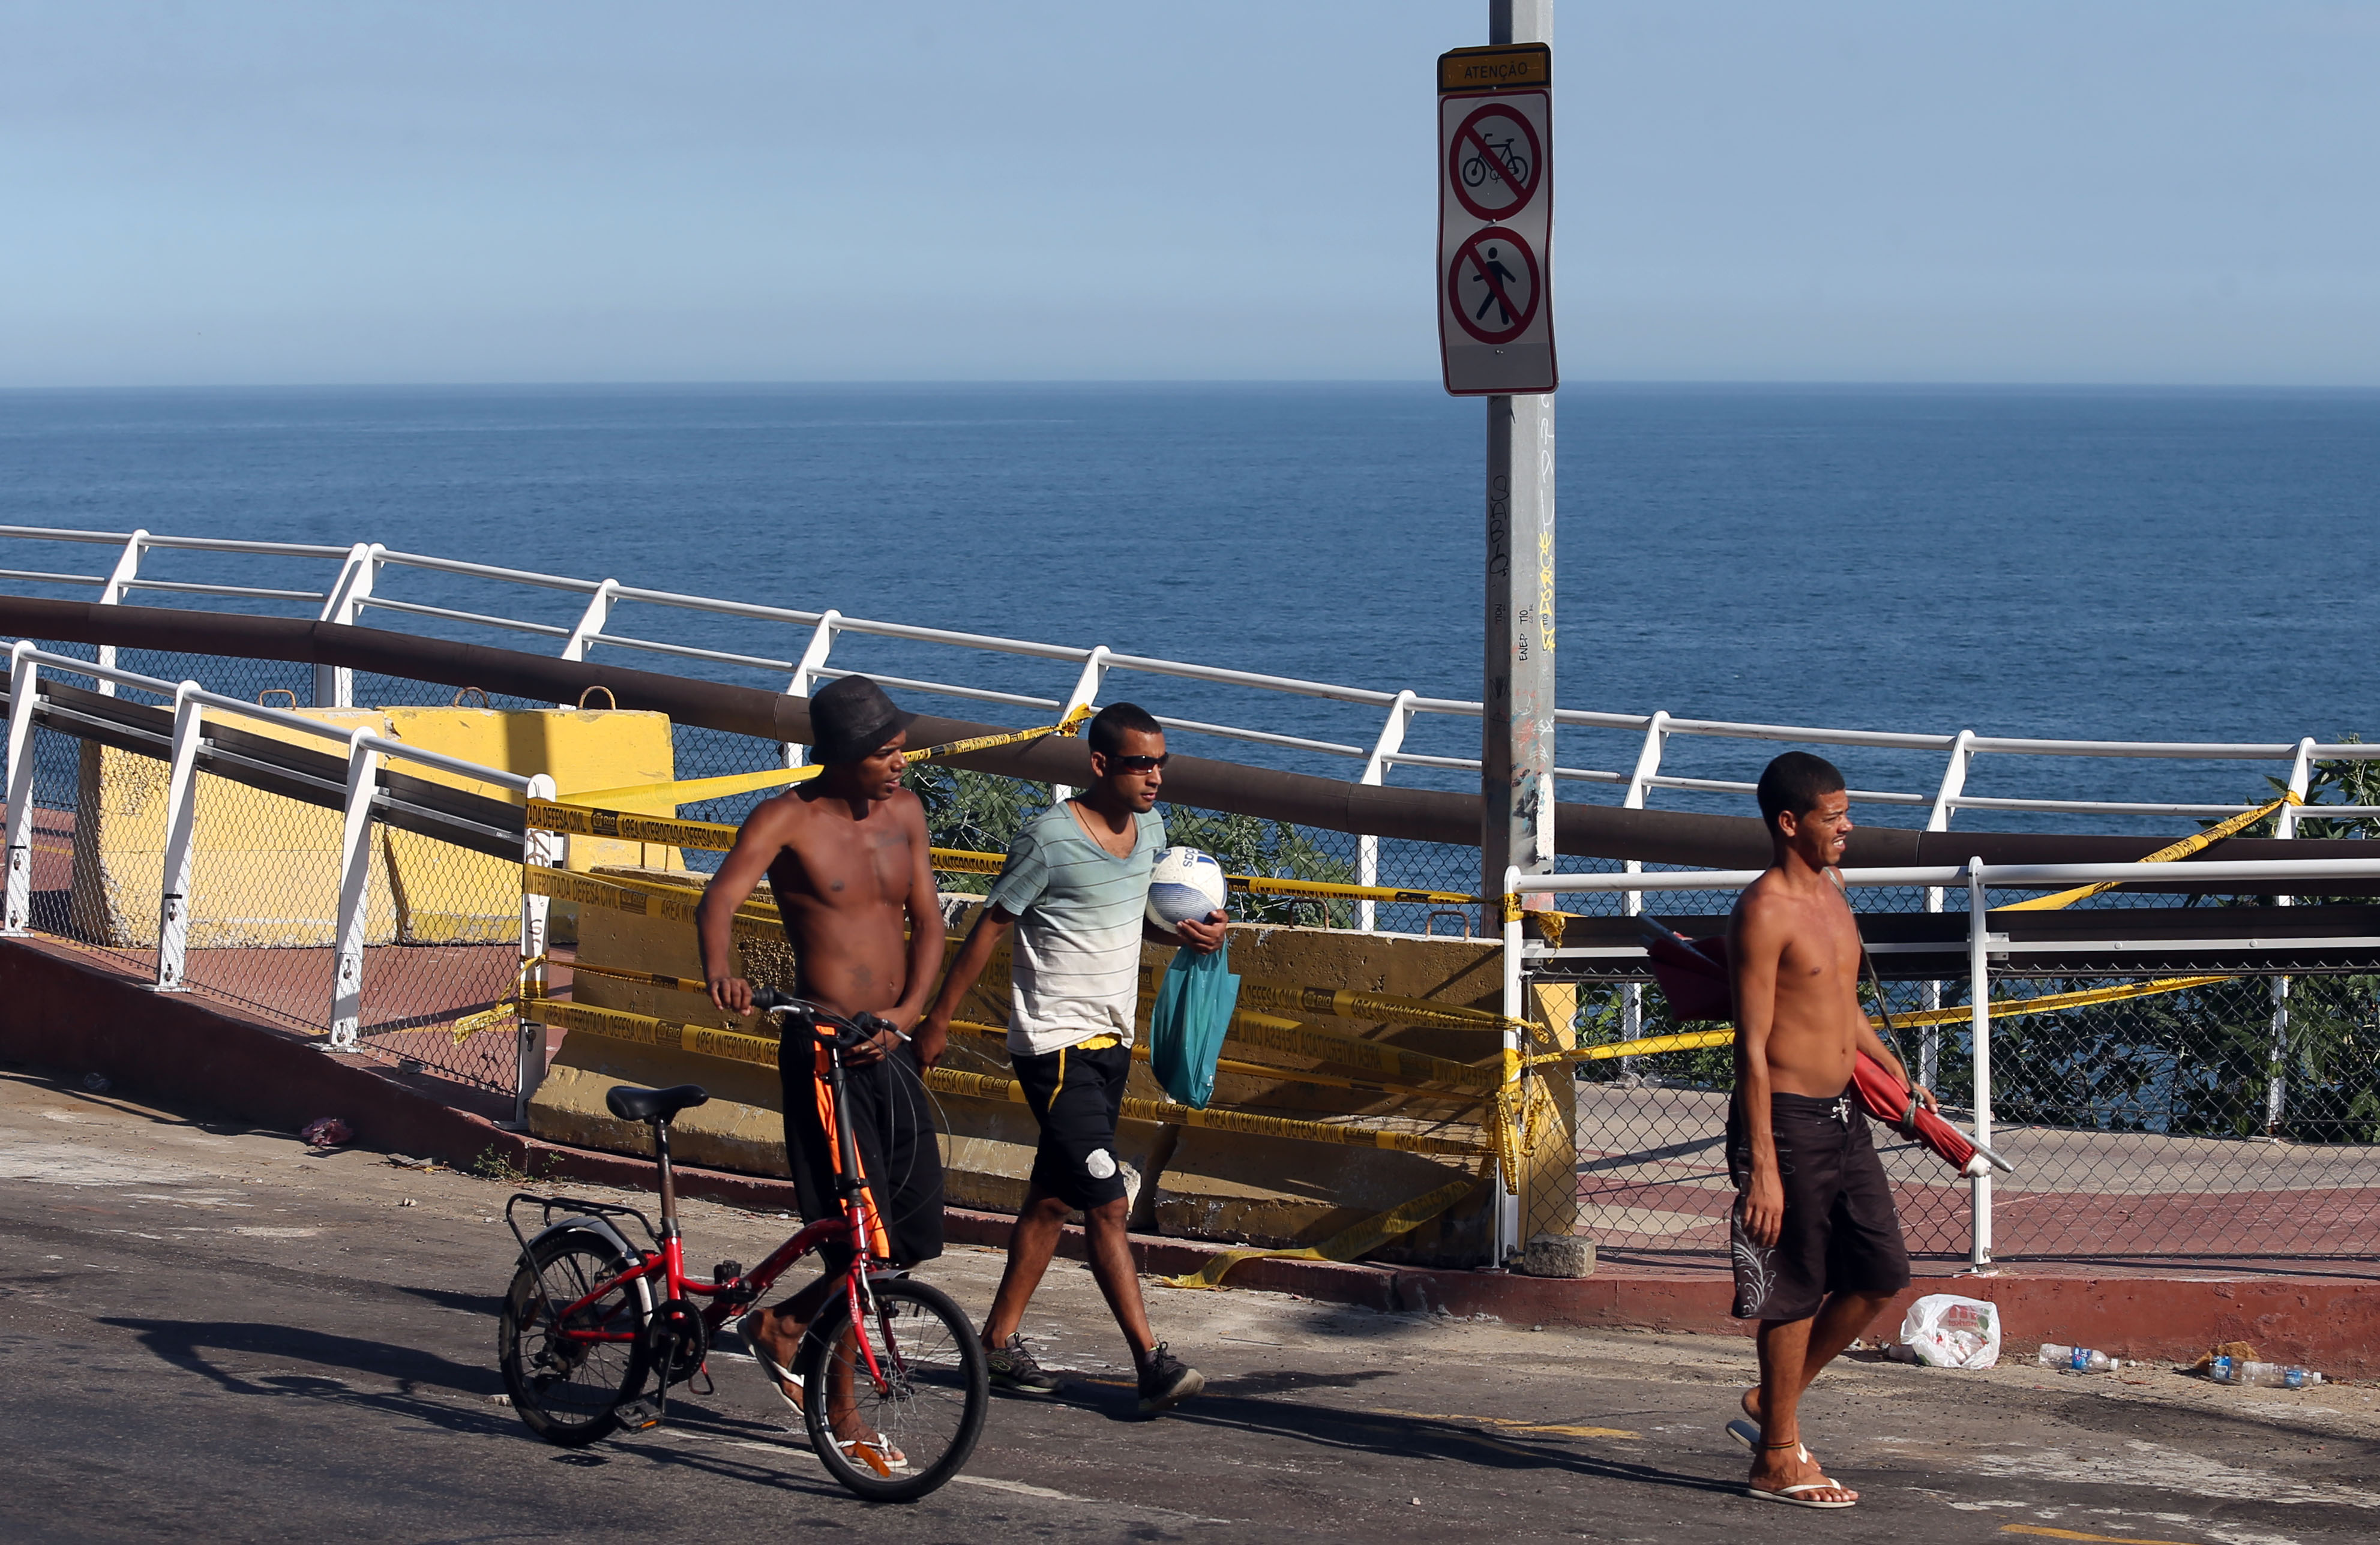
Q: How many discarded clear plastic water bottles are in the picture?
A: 3